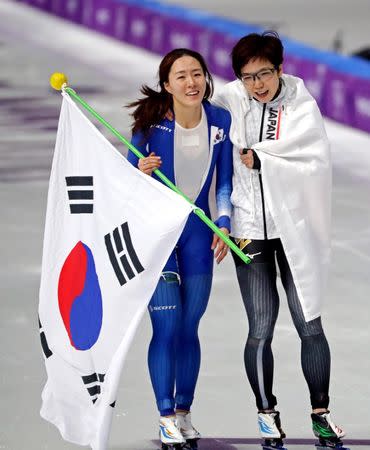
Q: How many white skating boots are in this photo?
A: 3